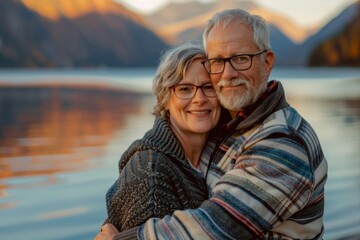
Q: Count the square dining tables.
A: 0